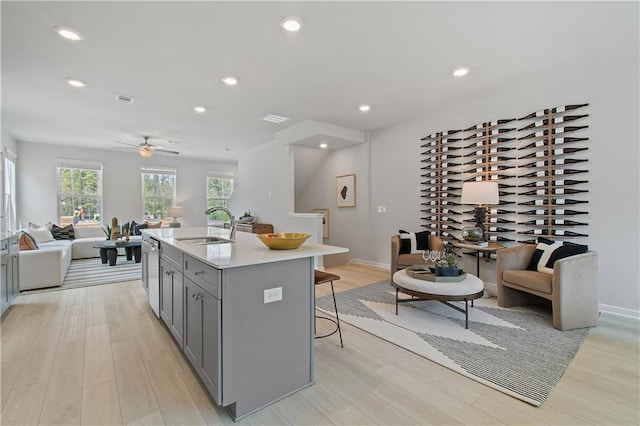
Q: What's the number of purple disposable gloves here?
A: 0